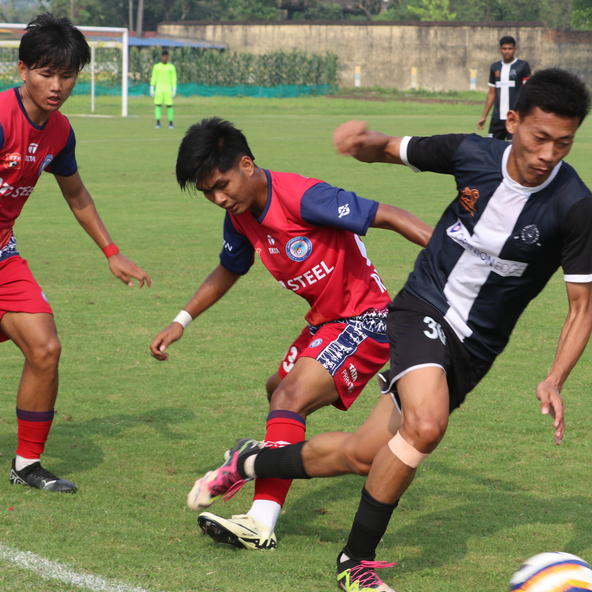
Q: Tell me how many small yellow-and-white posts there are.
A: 3